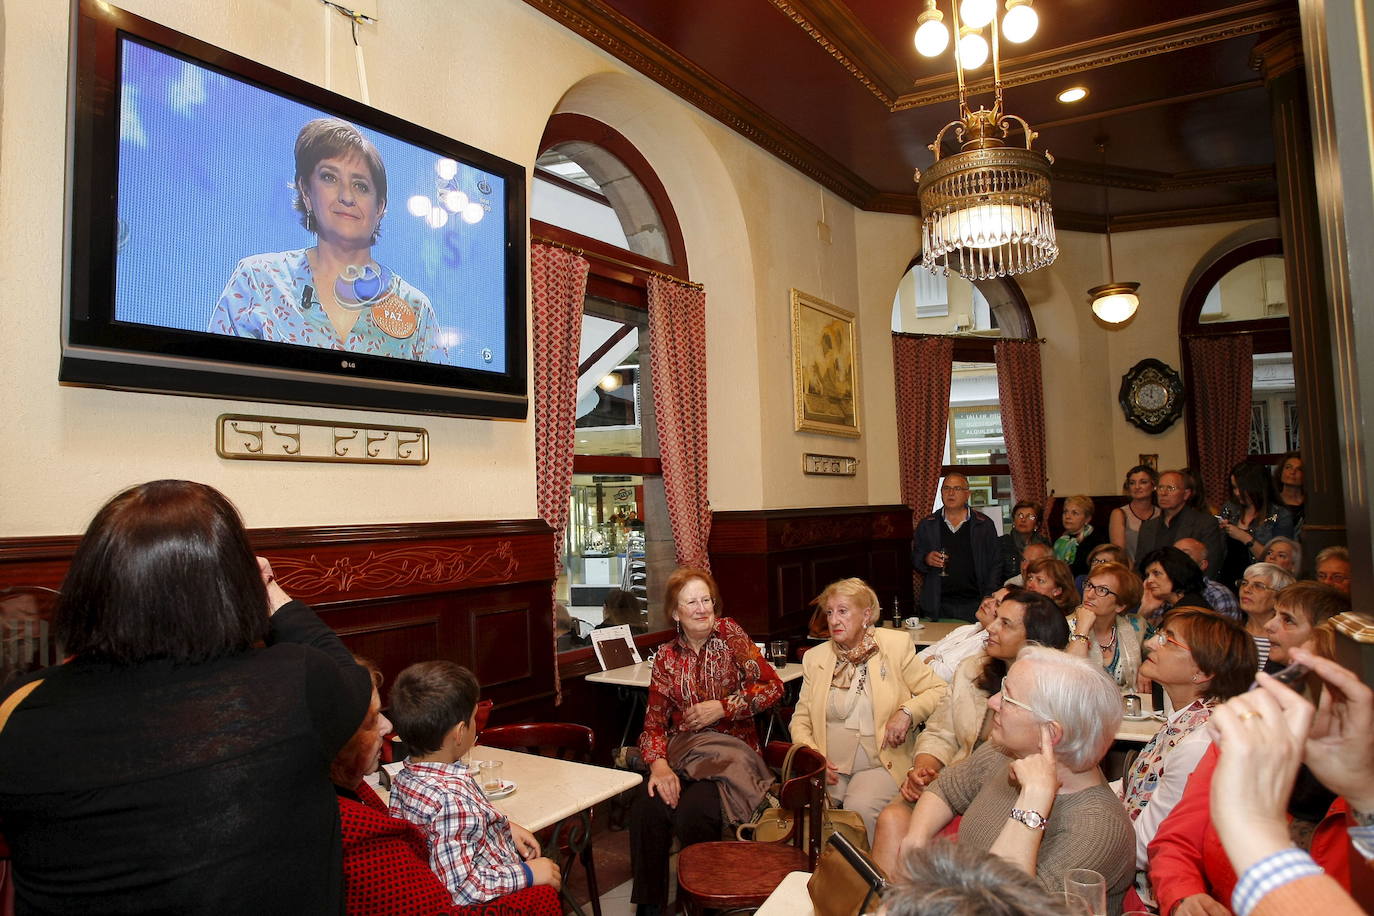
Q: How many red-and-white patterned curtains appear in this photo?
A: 5